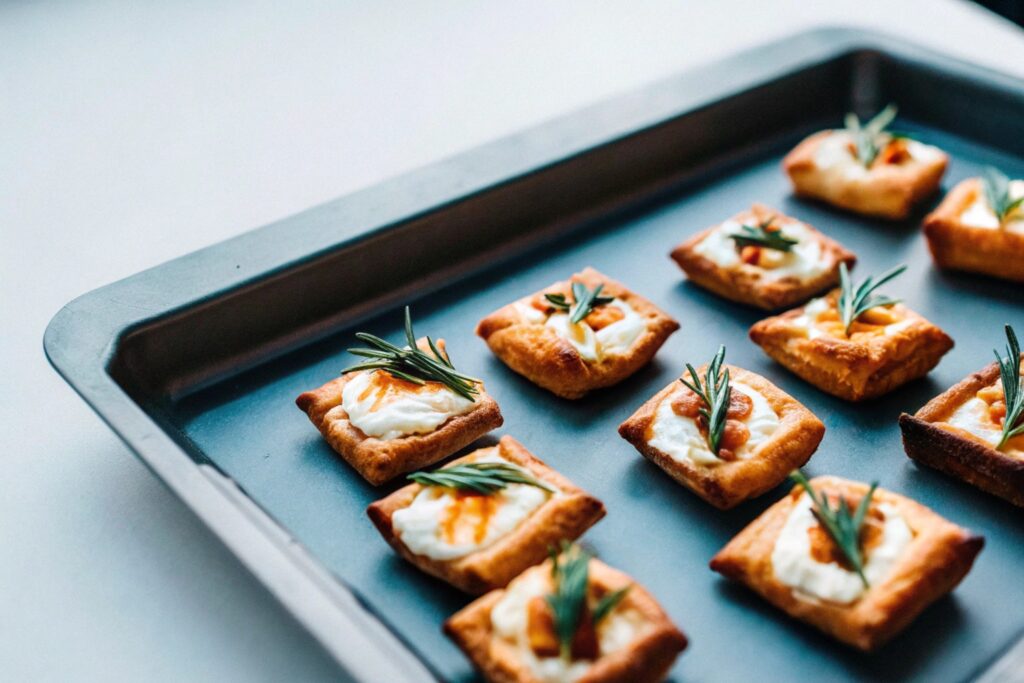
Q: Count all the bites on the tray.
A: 11